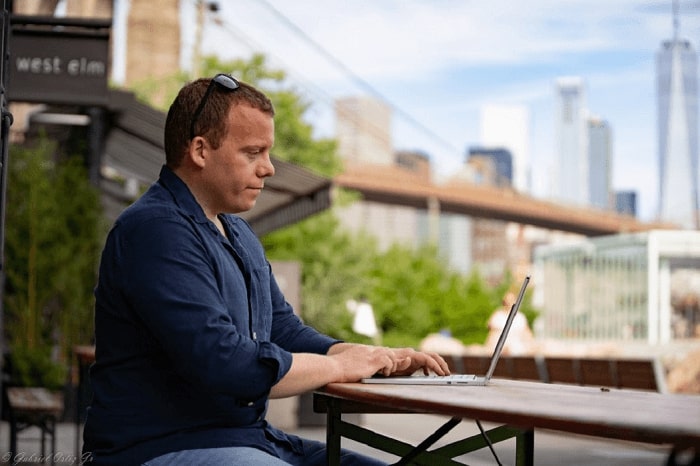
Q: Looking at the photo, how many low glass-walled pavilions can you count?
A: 1